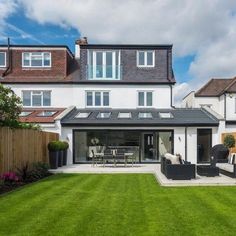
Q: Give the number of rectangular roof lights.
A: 7